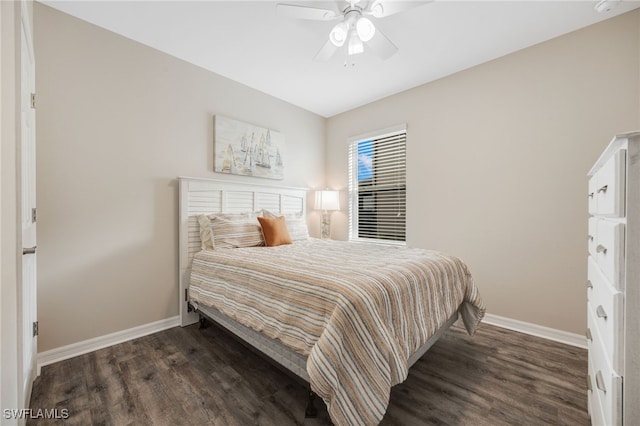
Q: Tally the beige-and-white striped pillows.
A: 2